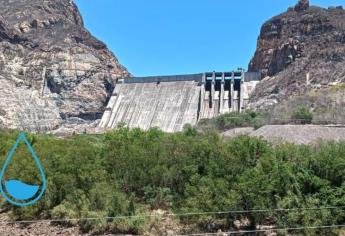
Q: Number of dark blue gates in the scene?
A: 4